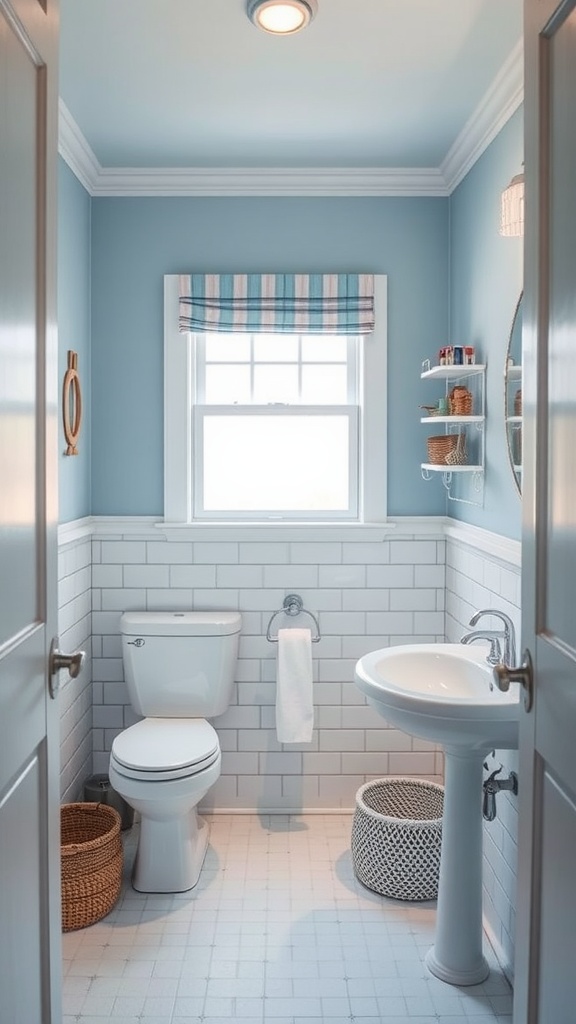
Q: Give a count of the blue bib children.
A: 0